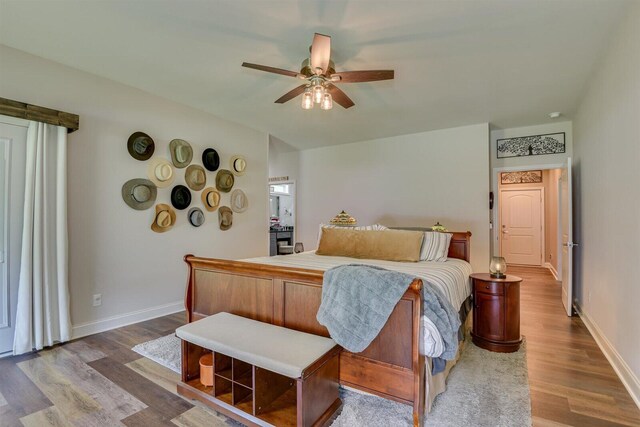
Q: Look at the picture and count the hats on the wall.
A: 14